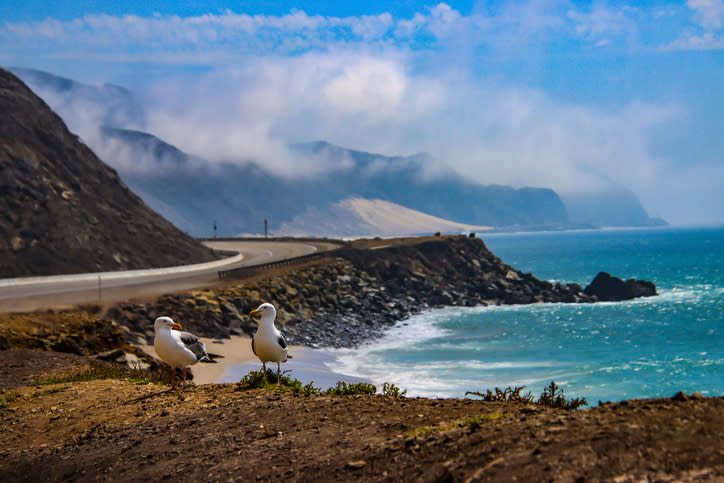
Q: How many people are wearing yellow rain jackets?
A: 0